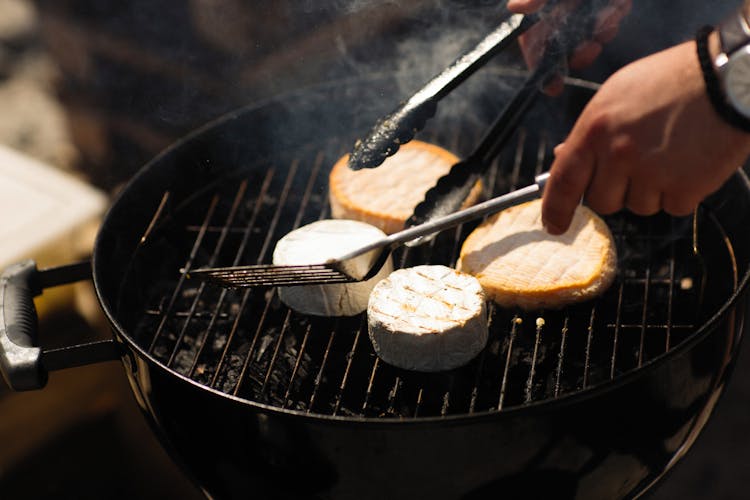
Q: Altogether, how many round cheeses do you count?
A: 4